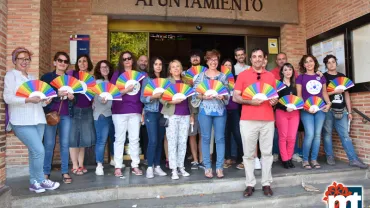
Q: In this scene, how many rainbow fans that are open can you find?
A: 15